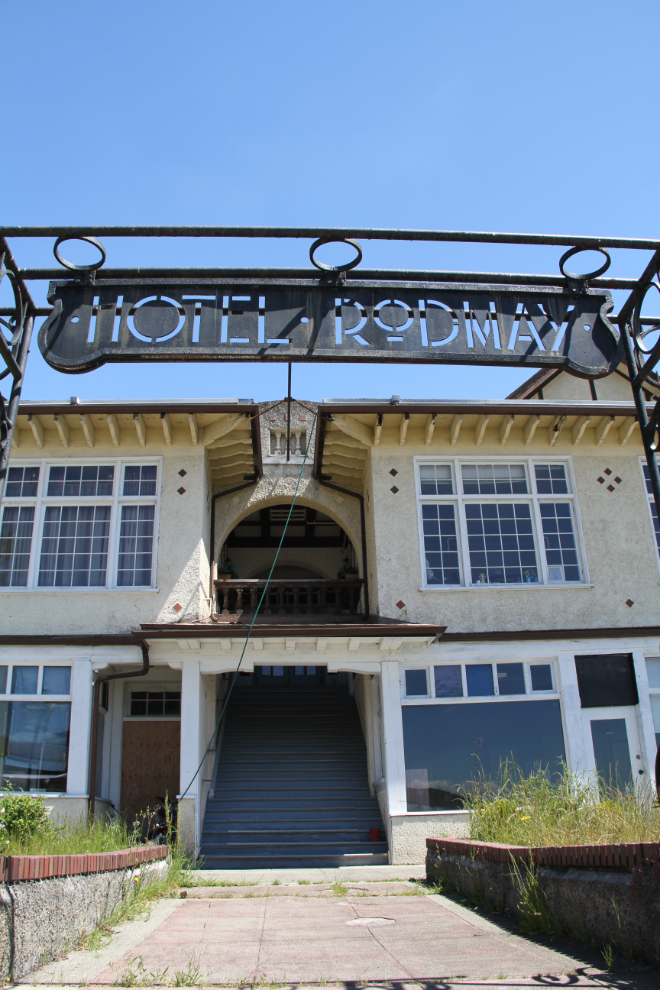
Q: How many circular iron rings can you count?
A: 3